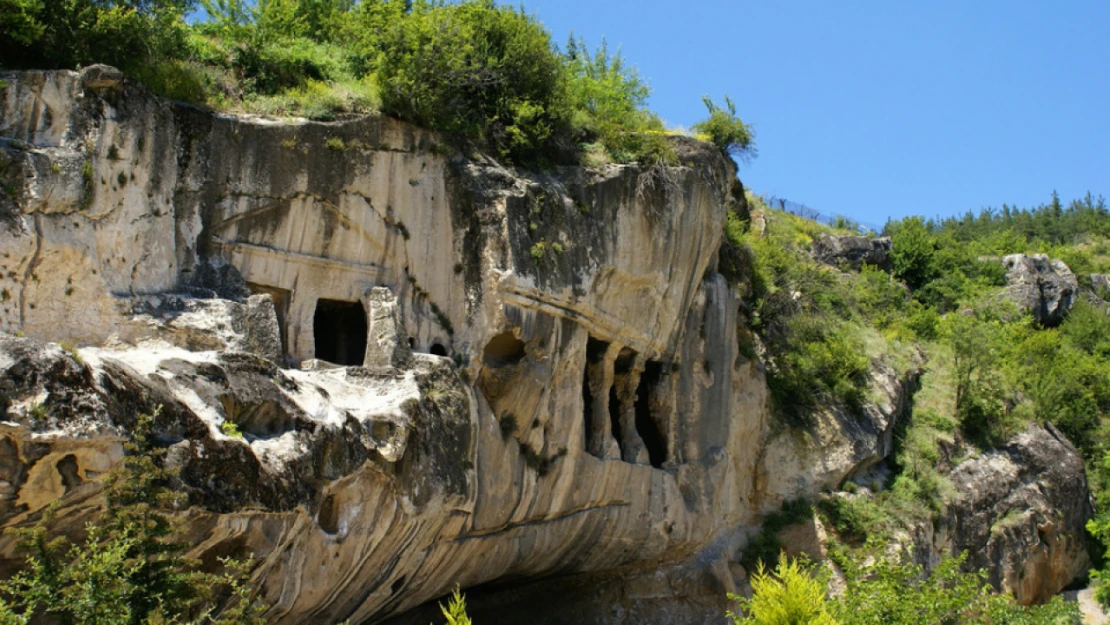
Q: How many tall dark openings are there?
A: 3